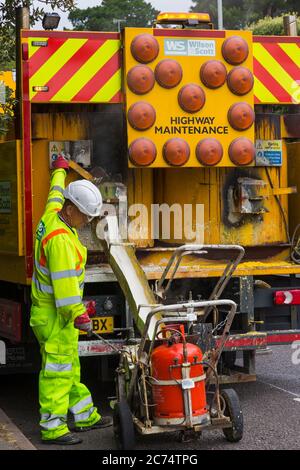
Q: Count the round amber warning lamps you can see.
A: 13